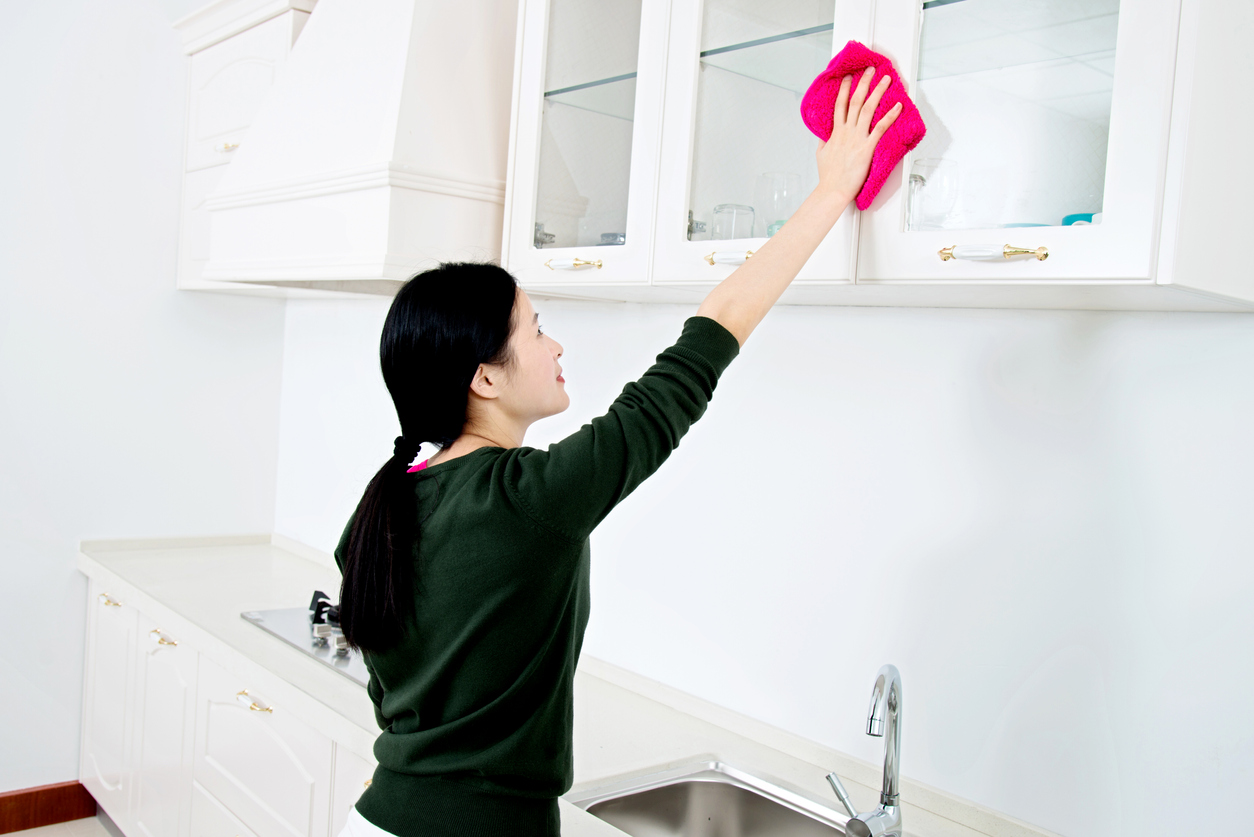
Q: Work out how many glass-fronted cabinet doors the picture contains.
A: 3